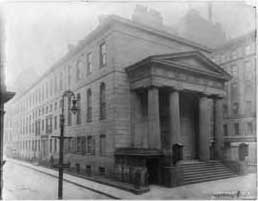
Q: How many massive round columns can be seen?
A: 4